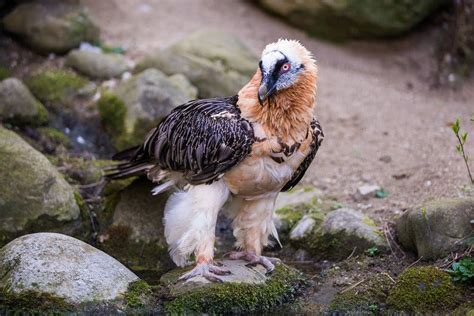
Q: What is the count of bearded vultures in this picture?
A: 1